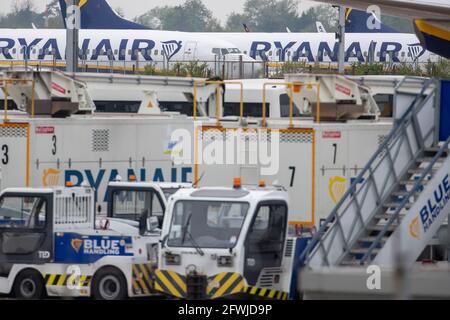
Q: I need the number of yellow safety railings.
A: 3